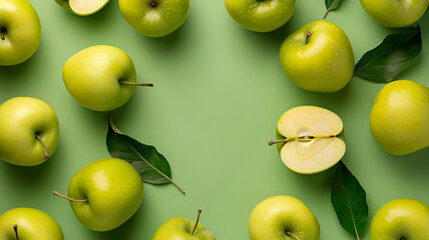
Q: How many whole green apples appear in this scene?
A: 13